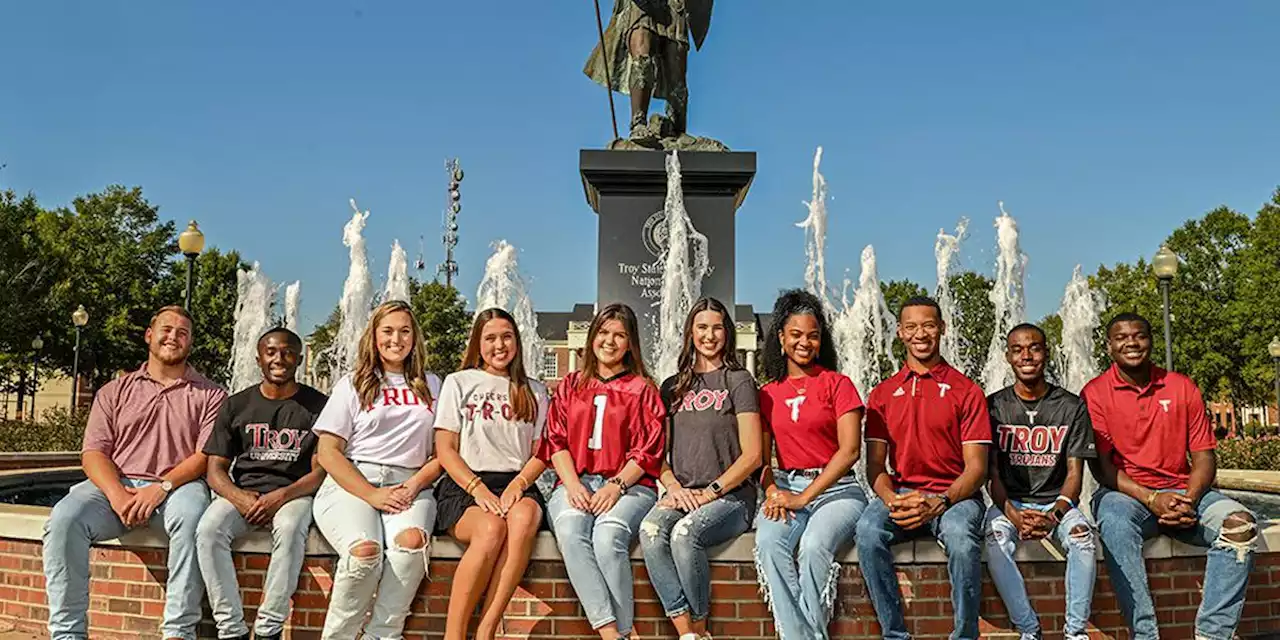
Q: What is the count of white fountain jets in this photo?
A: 11